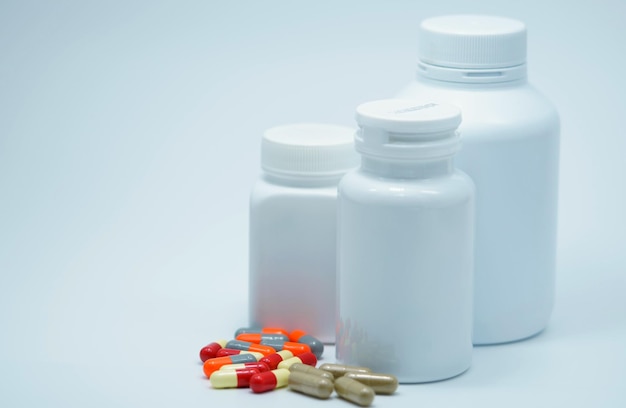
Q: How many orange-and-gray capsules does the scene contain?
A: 6